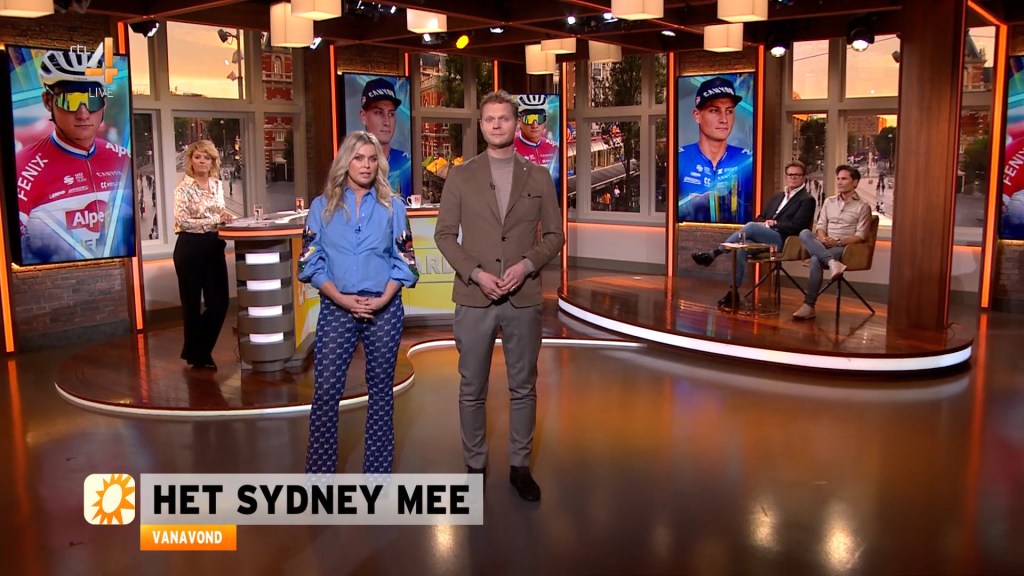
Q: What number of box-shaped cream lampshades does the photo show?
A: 10